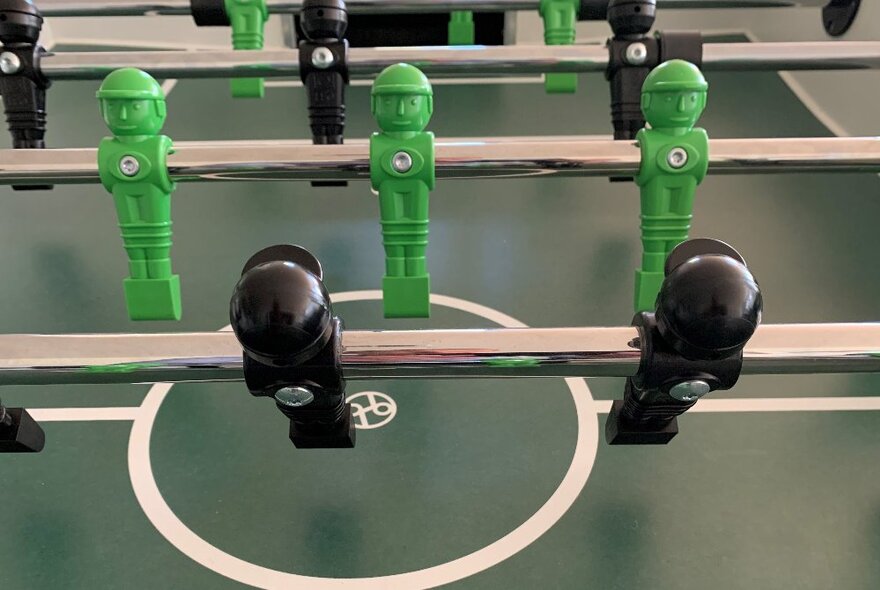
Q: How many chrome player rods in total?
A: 4